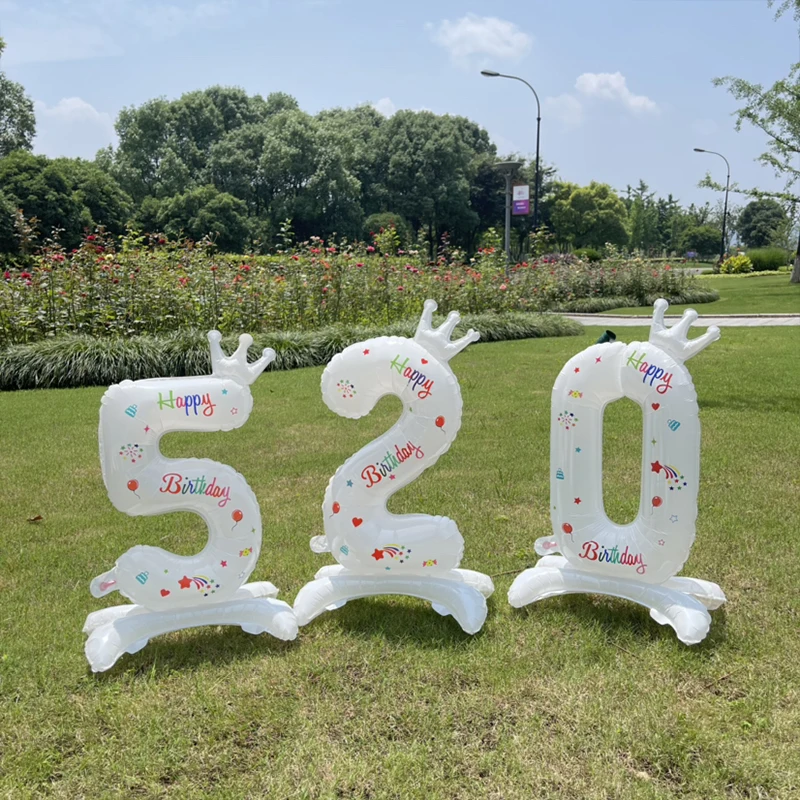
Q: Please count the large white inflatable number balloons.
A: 3